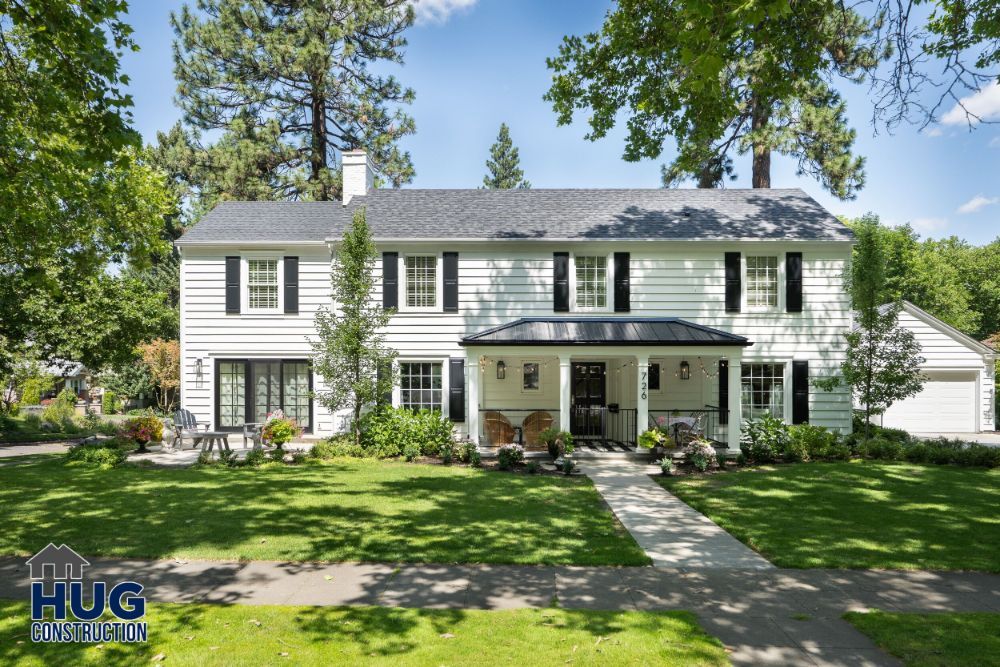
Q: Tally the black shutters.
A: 12